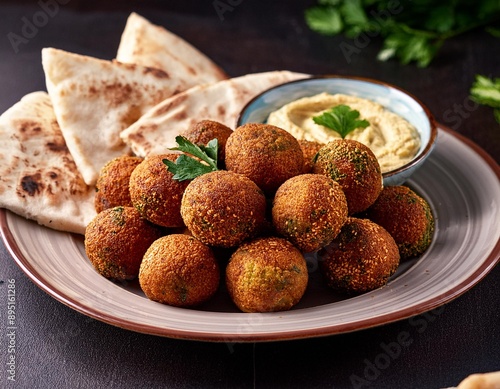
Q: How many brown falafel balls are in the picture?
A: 13